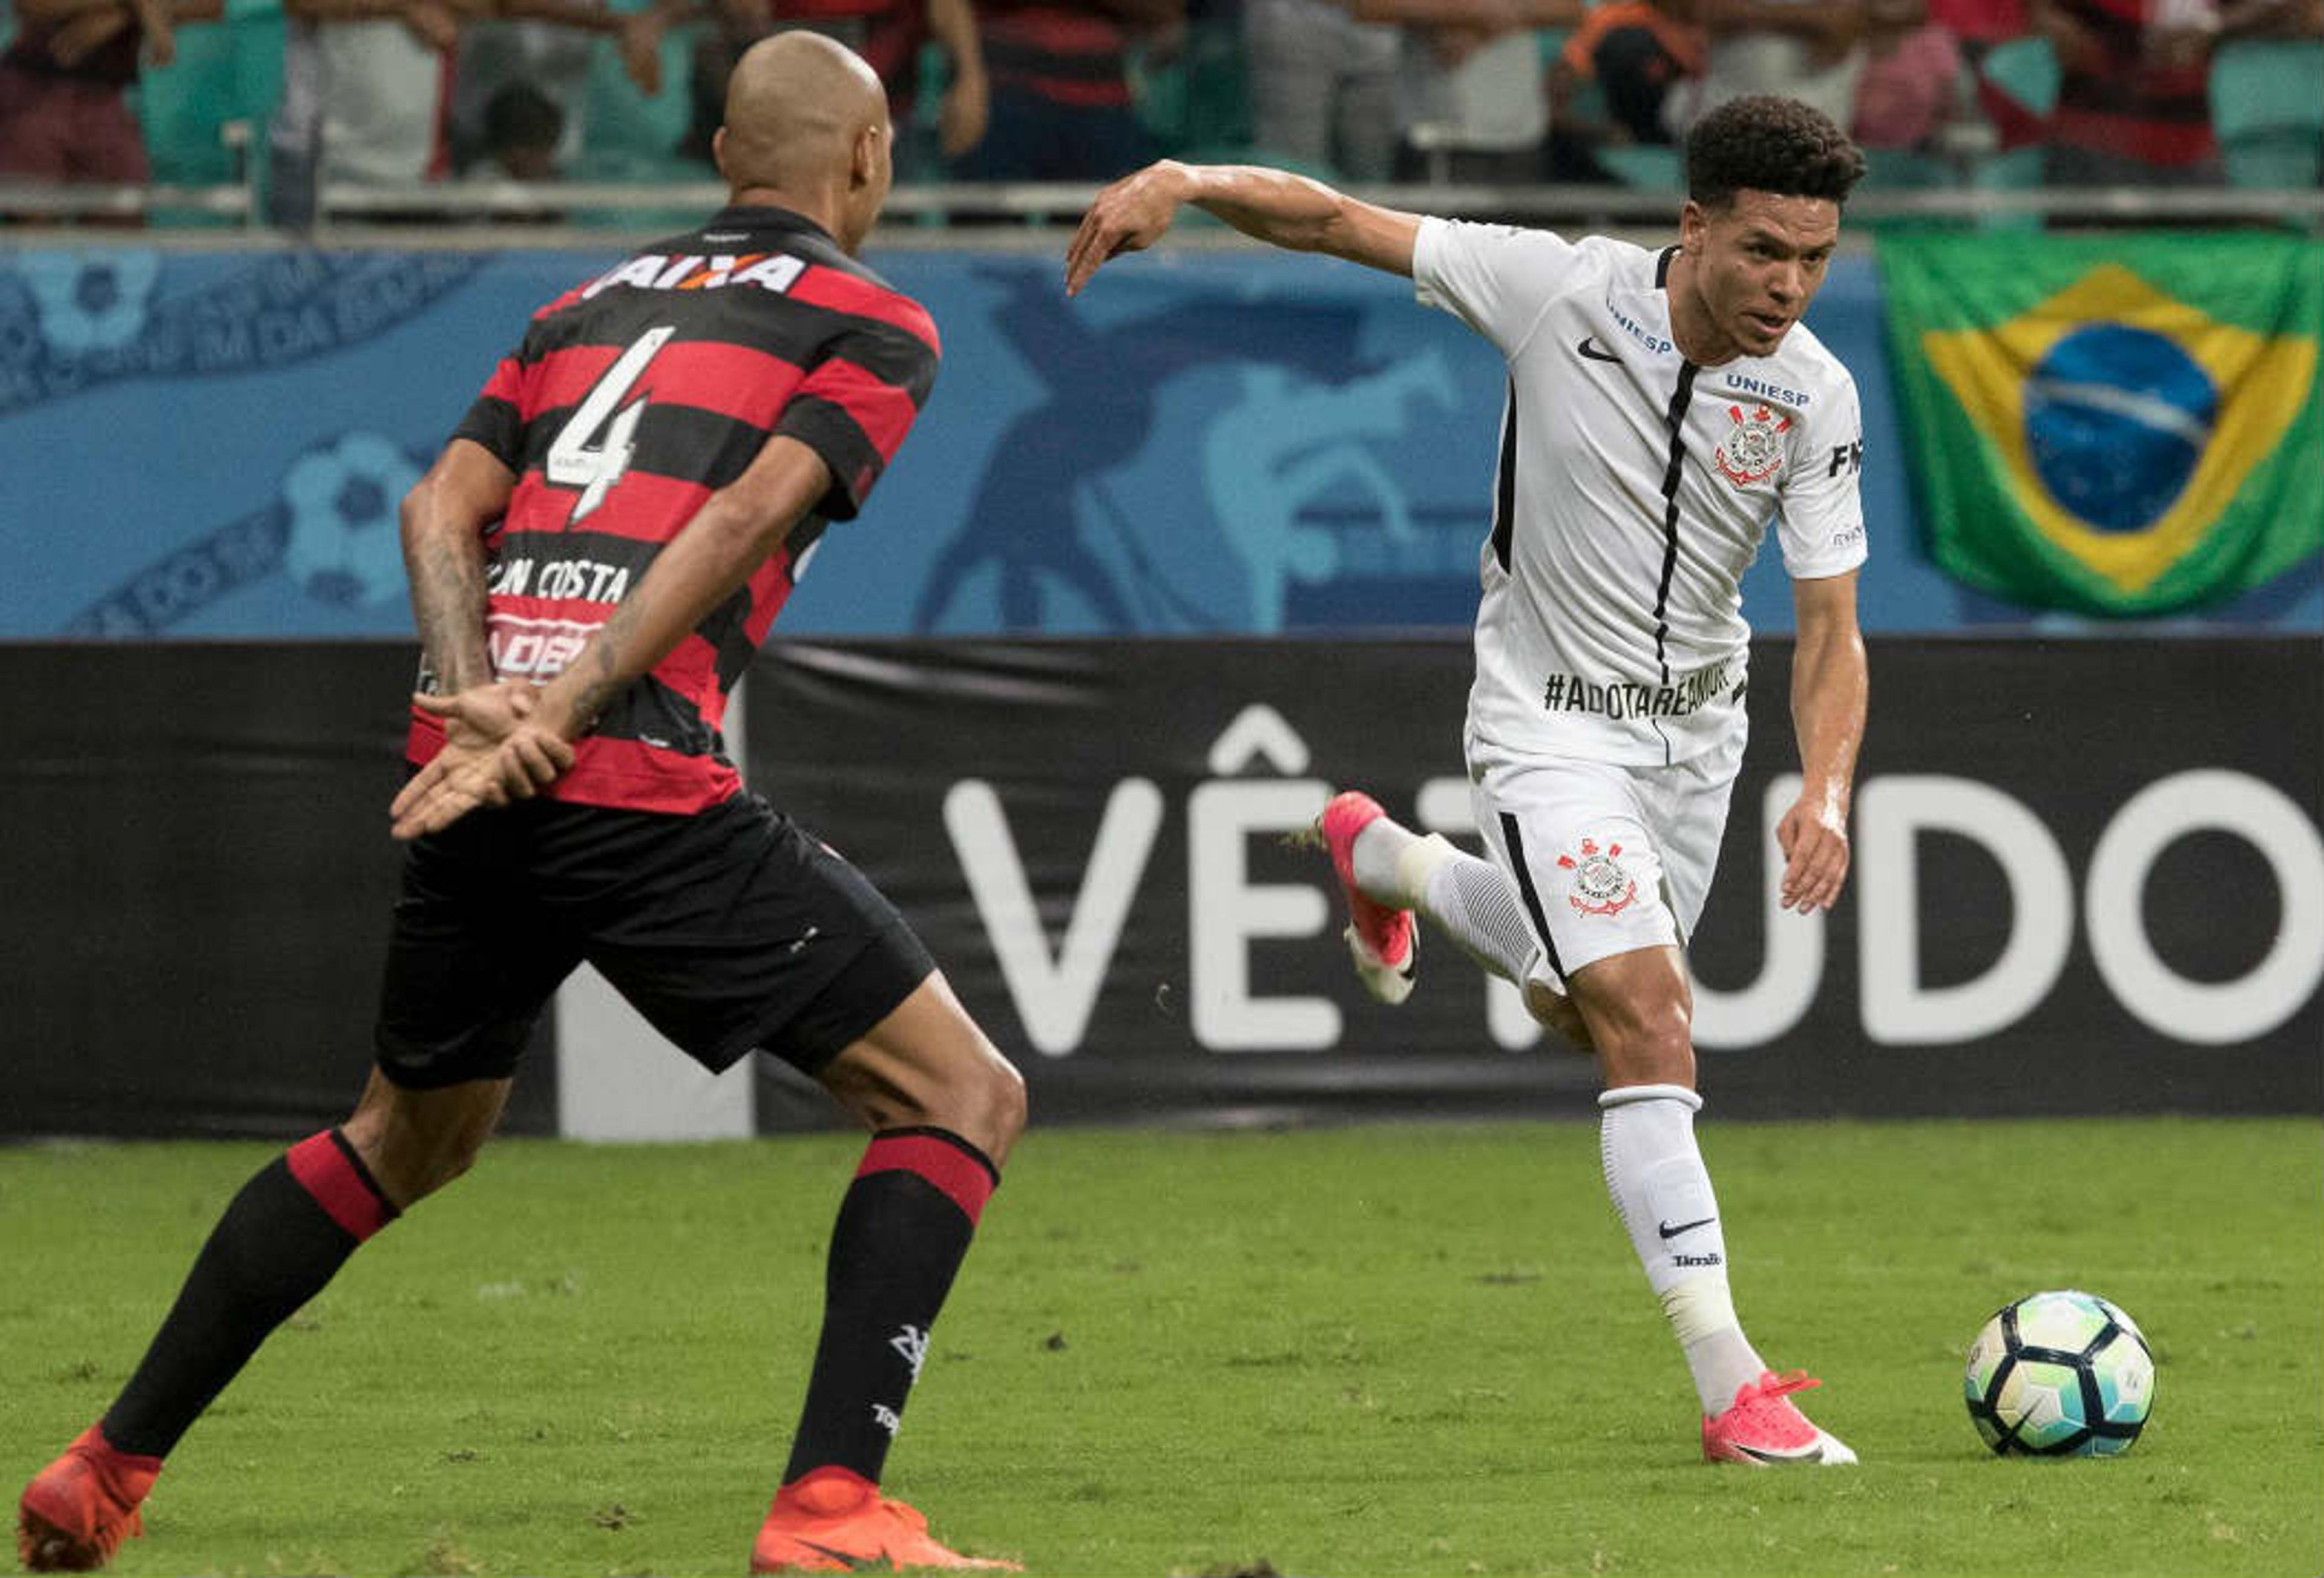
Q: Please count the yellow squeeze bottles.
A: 0